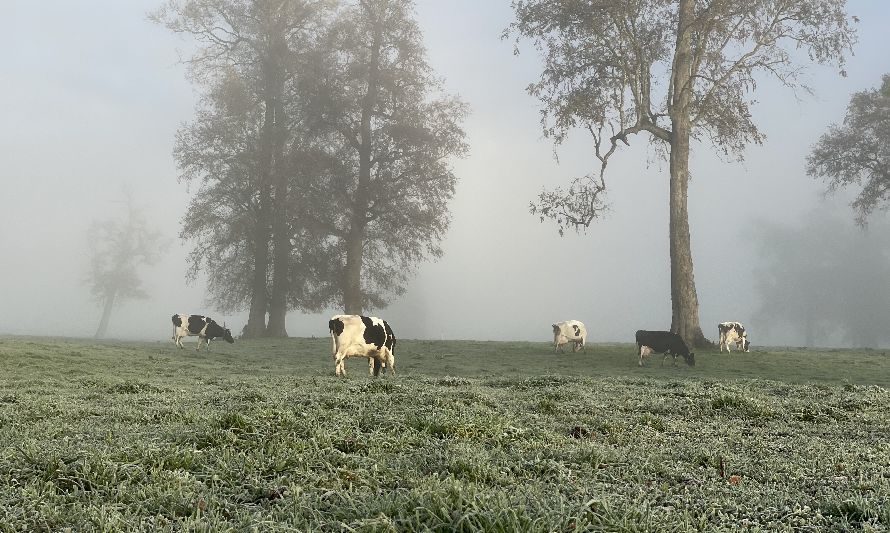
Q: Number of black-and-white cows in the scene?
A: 5